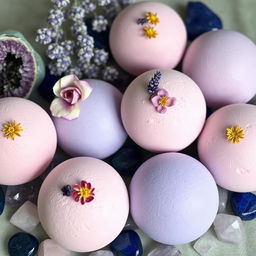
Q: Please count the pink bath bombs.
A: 5